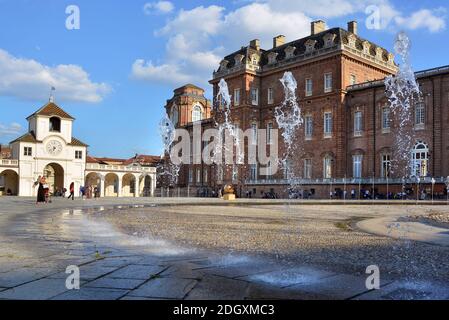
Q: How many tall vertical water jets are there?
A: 4